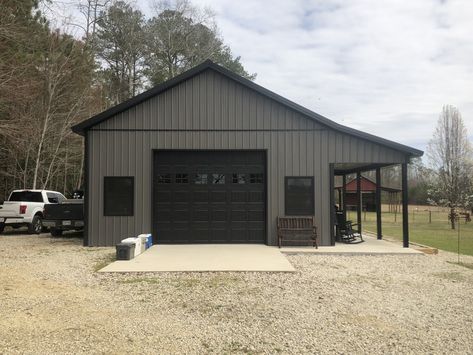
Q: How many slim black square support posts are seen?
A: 4